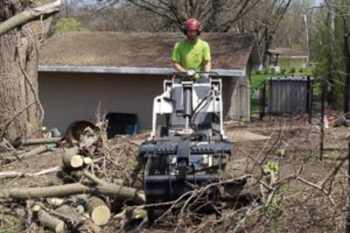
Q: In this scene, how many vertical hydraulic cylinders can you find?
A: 1